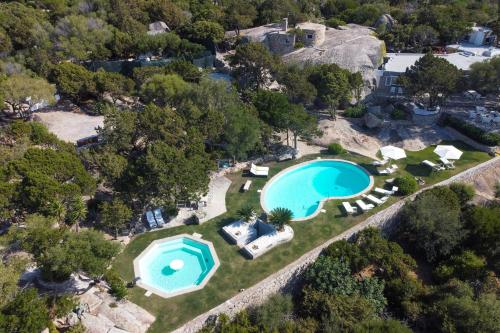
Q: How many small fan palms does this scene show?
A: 2